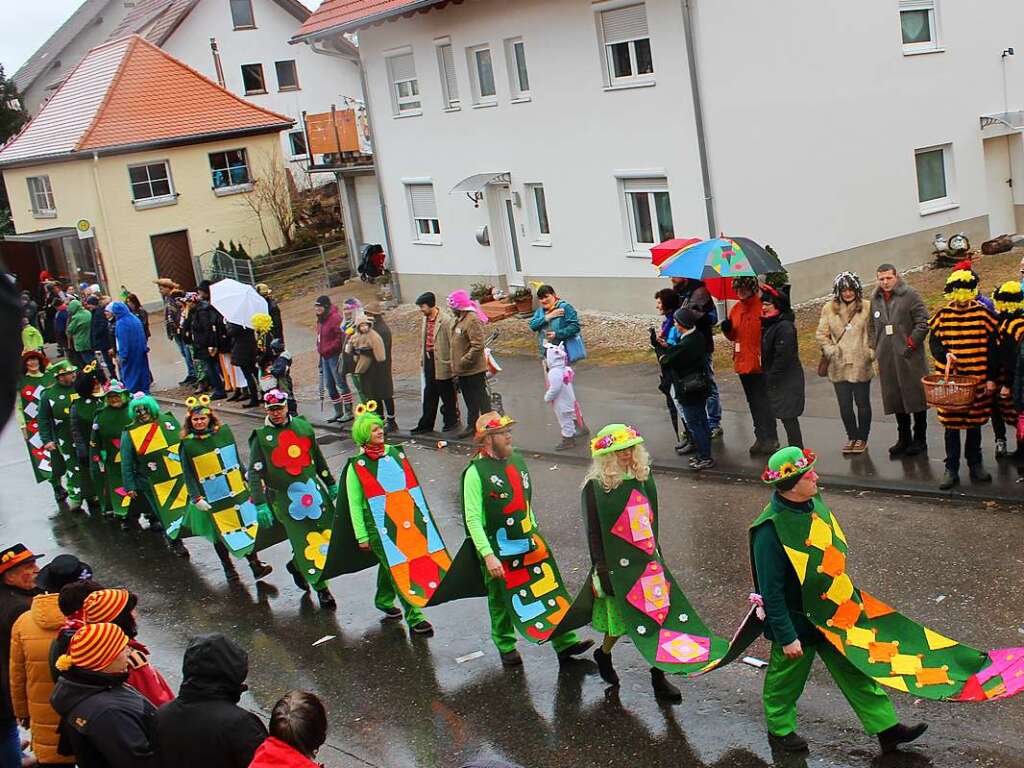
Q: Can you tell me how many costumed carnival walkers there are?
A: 11